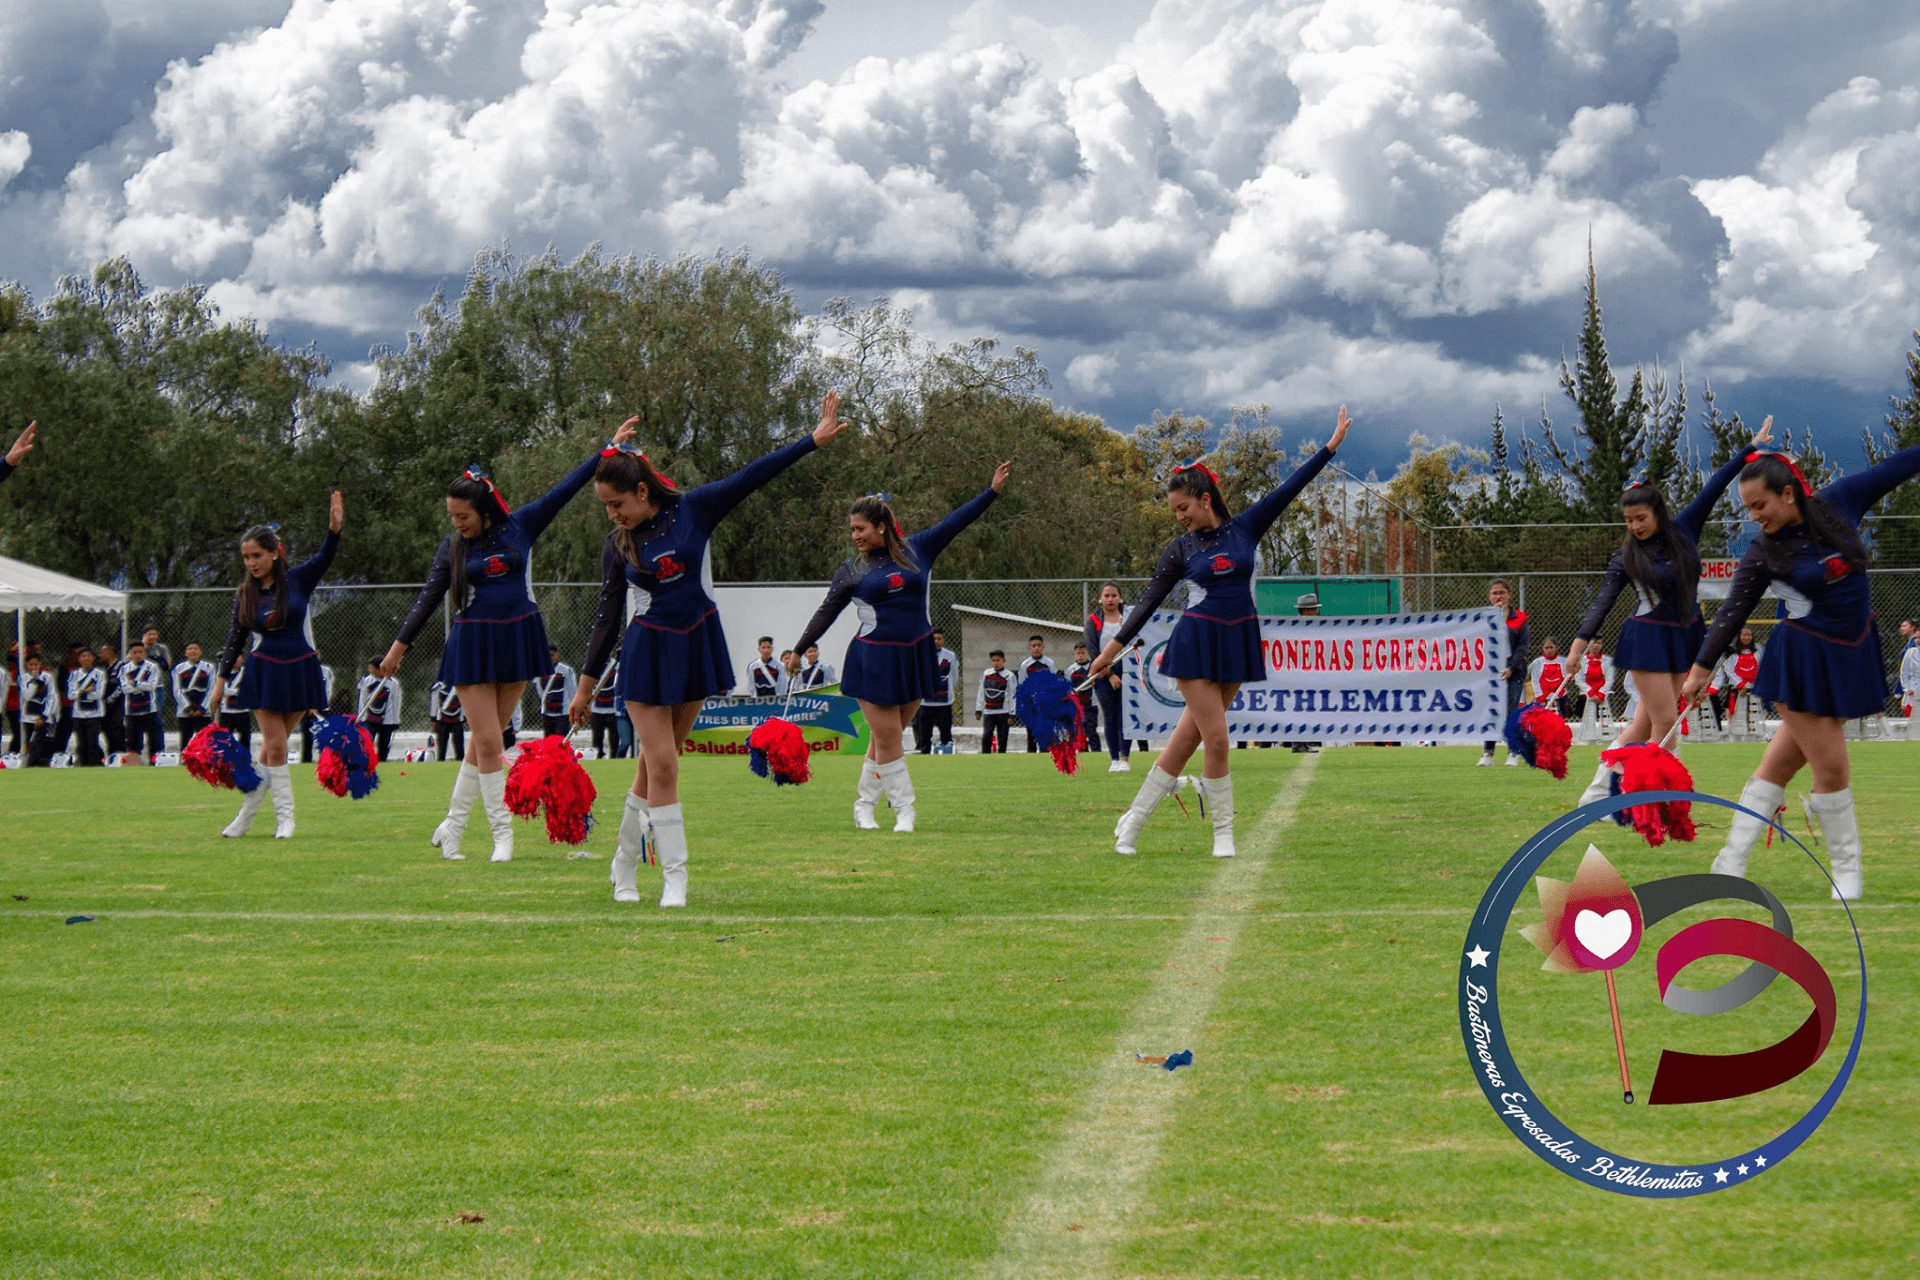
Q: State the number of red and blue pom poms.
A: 7